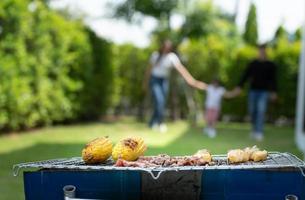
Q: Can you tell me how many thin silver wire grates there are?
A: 1